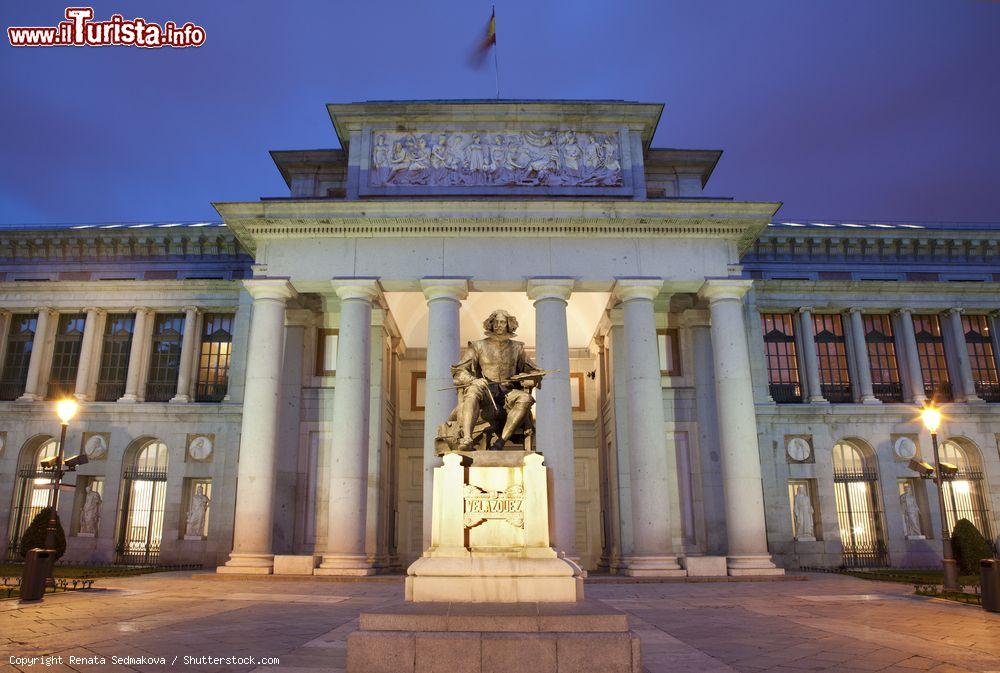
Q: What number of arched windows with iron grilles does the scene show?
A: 4